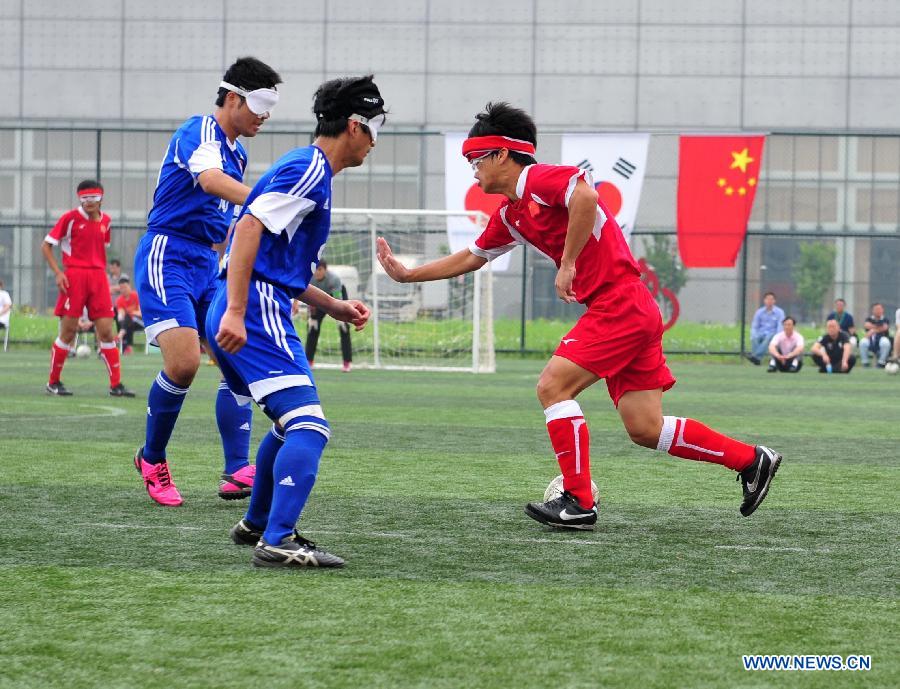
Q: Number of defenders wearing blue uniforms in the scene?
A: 2